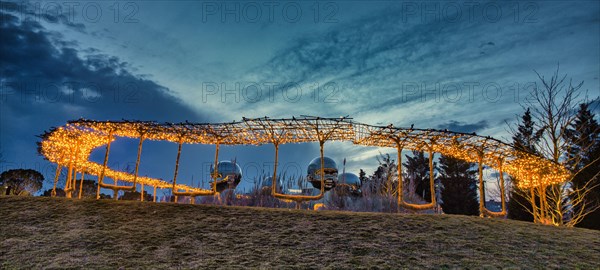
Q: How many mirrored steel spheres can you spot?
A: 4